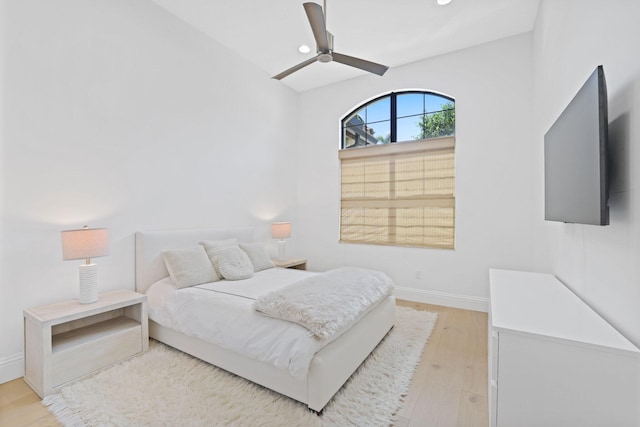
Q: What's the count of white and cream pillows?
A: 4